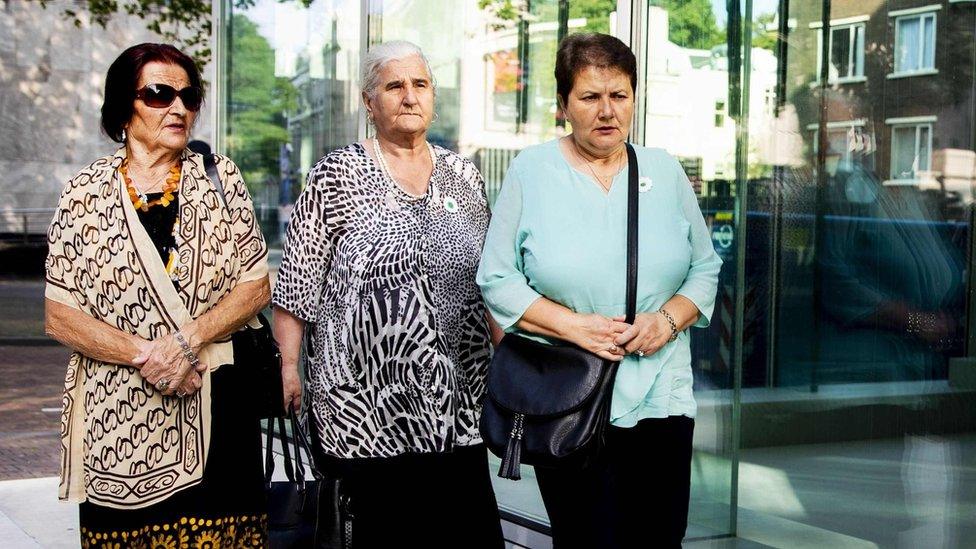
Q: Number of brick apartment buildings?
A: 1